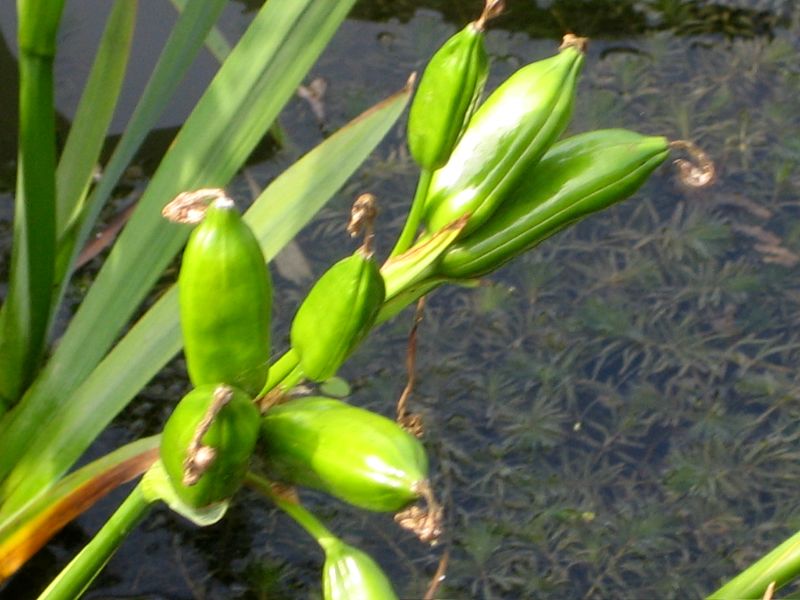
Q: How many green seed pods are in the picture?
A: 8